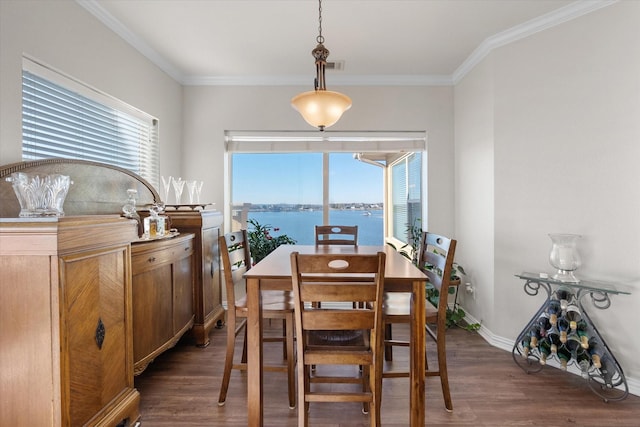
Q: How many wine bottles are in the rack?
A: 15